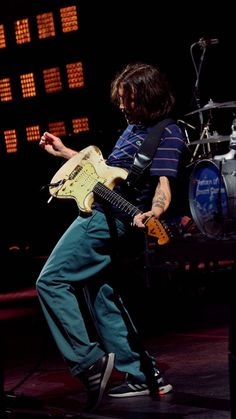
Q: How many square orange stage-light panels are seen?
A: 12